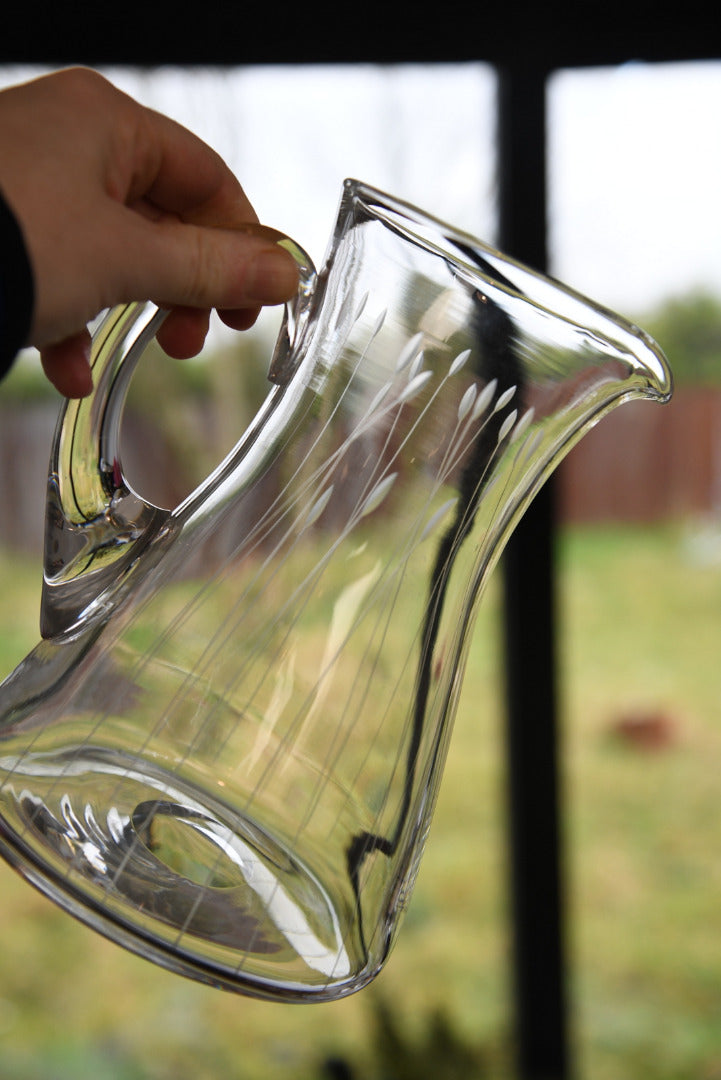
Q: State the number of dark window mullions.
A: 1